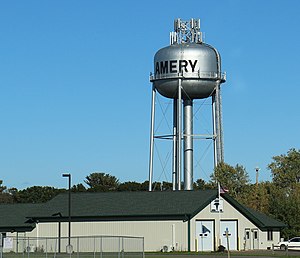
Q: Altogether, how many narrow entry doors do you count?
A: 2